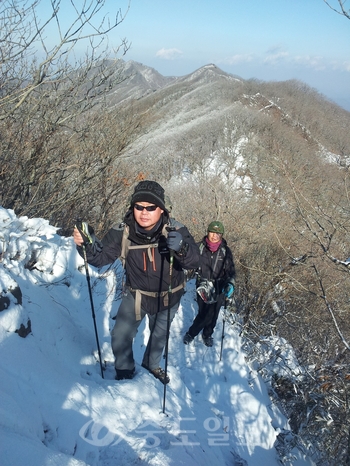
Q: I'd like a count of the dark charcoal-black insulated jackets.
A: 2